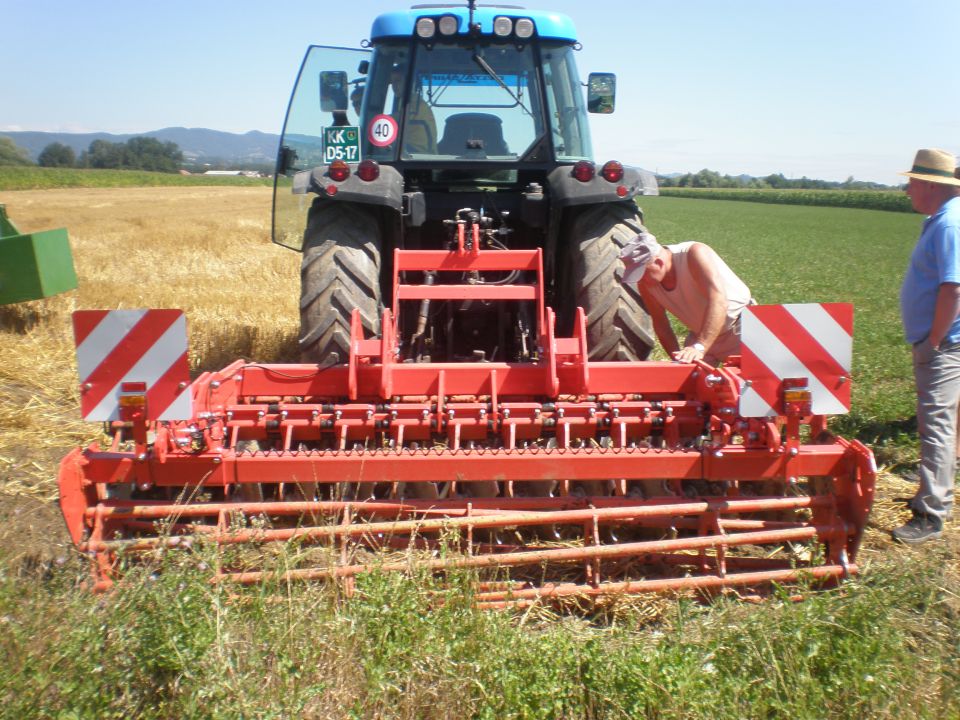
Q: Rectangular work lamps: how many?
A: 4